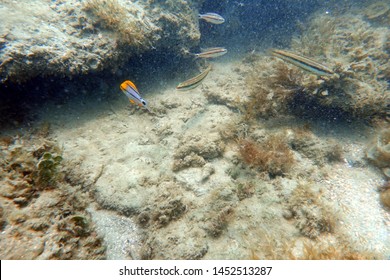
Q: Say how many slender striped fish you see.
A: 4